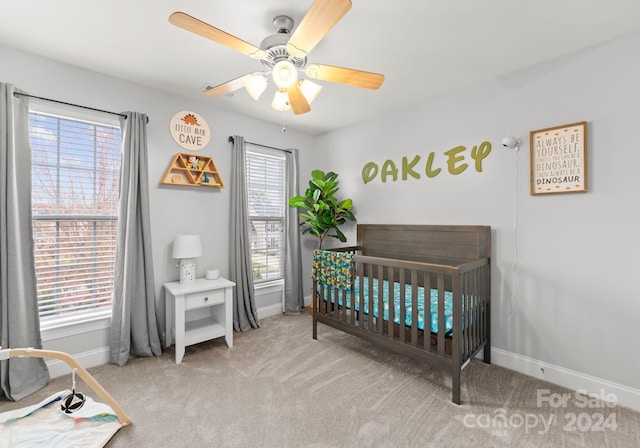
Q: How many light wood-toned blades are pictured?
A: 5